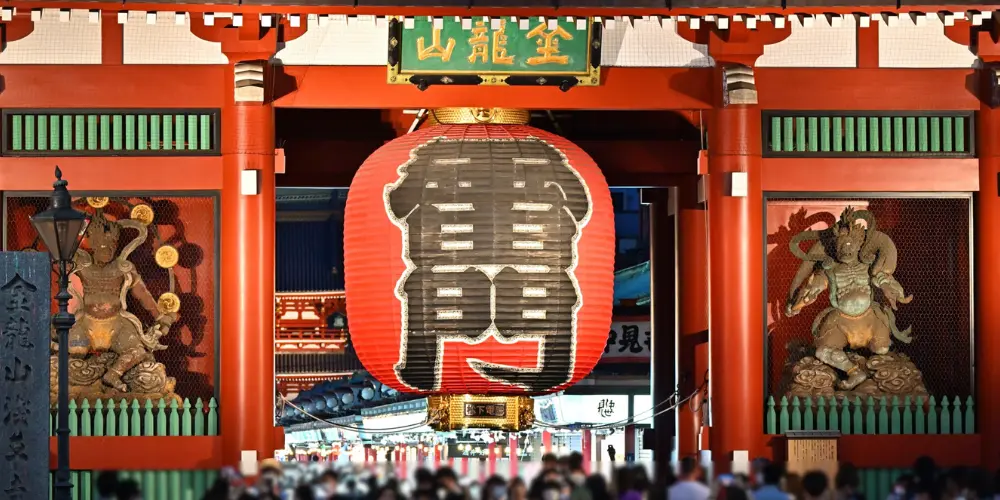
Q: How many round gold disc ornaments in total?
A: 4